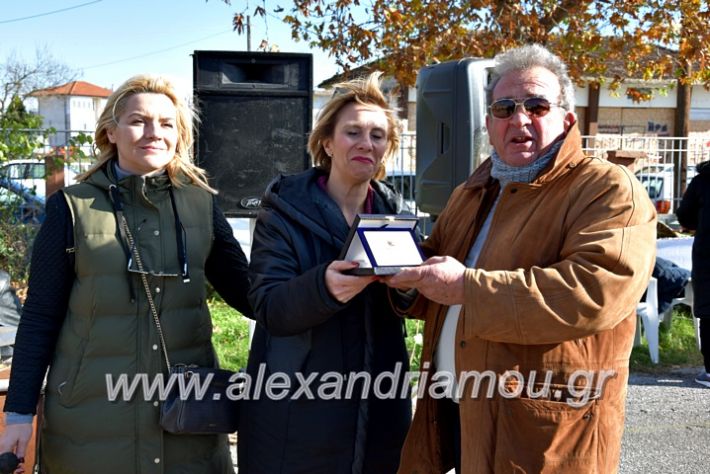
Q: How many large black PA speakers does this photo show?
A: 2